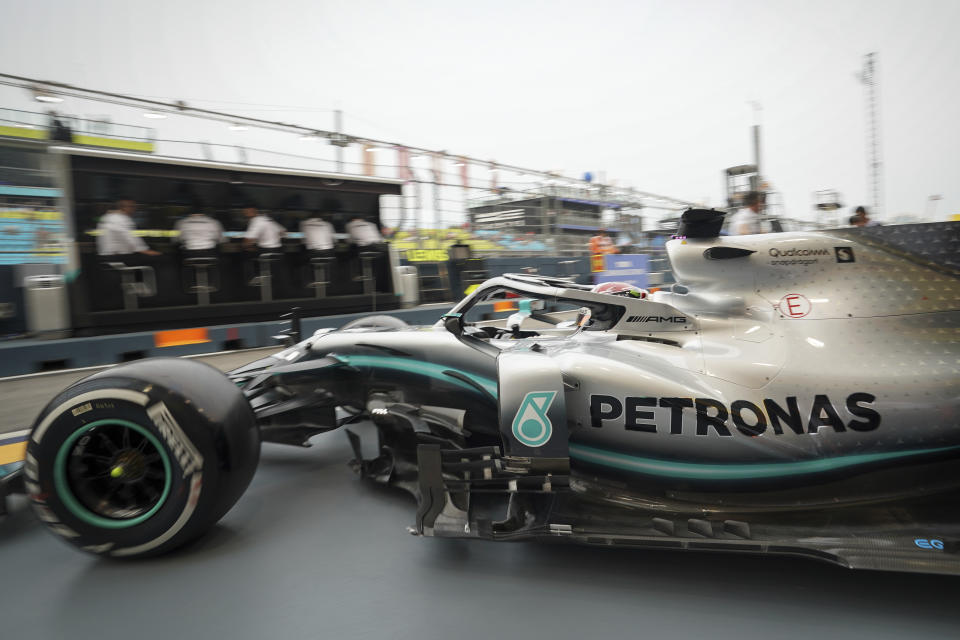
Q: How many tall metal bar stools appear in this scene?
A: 5